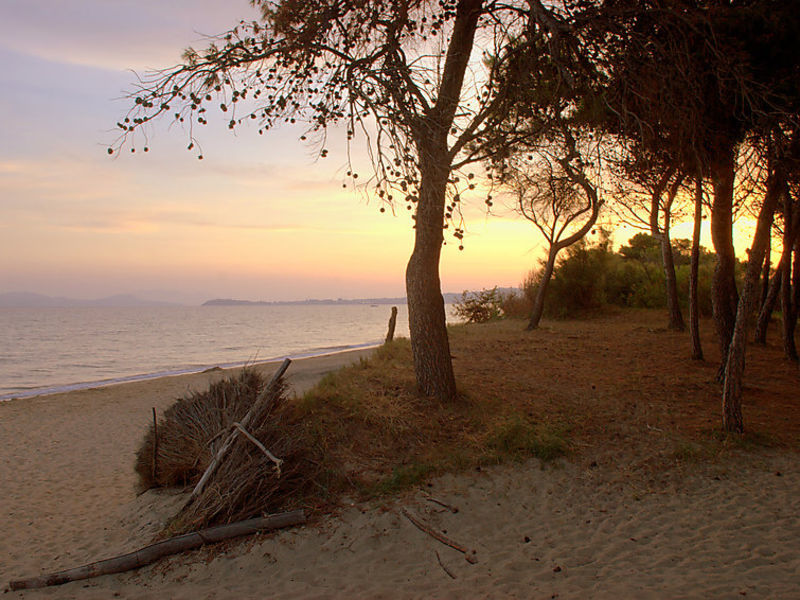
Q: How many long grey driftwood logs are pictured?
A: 2